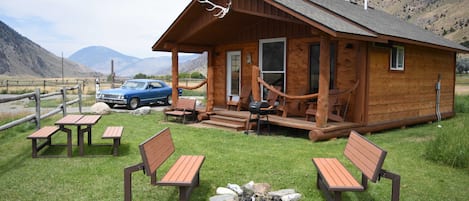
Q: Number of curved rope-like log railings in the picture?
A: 3